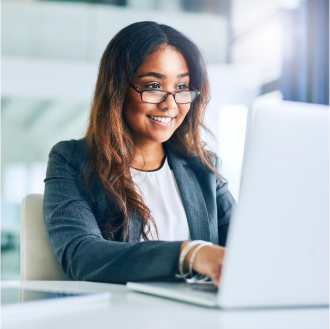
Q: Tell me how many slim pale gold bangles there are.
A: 2